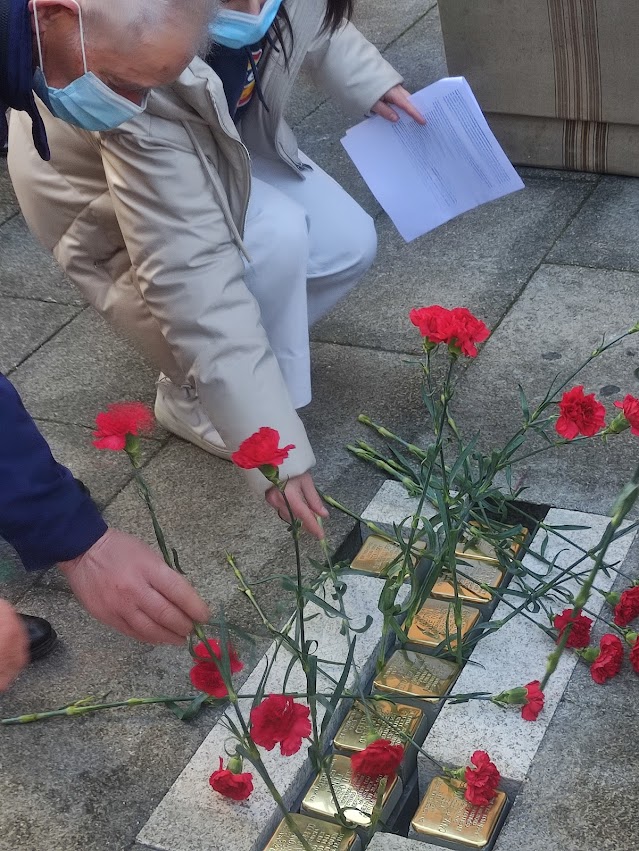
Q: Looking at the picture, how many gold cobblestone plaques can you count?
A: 9